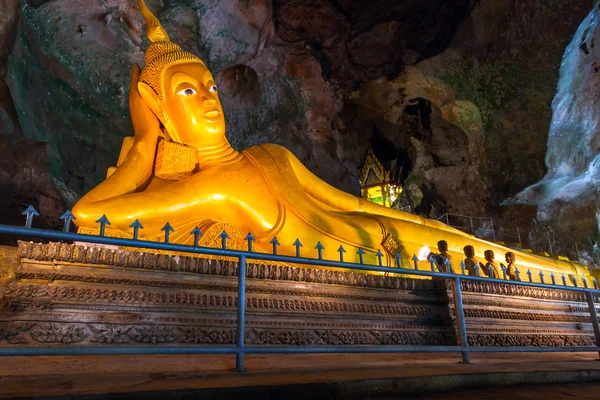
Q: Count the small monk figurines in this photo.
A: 4